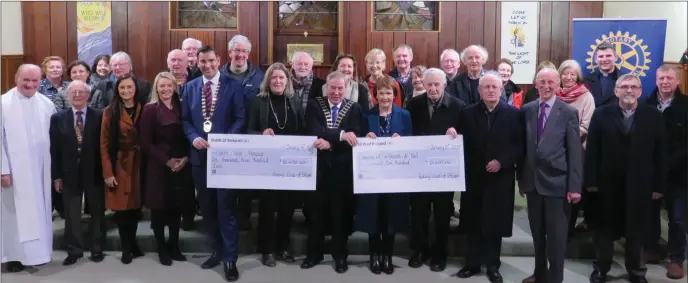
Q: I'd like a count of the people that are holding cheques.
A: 5